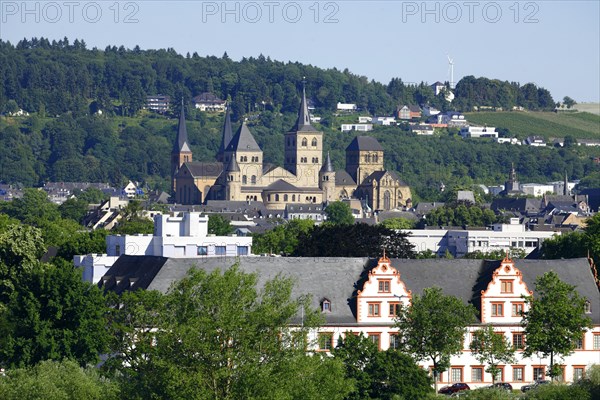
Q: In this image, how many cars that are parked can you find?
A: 3